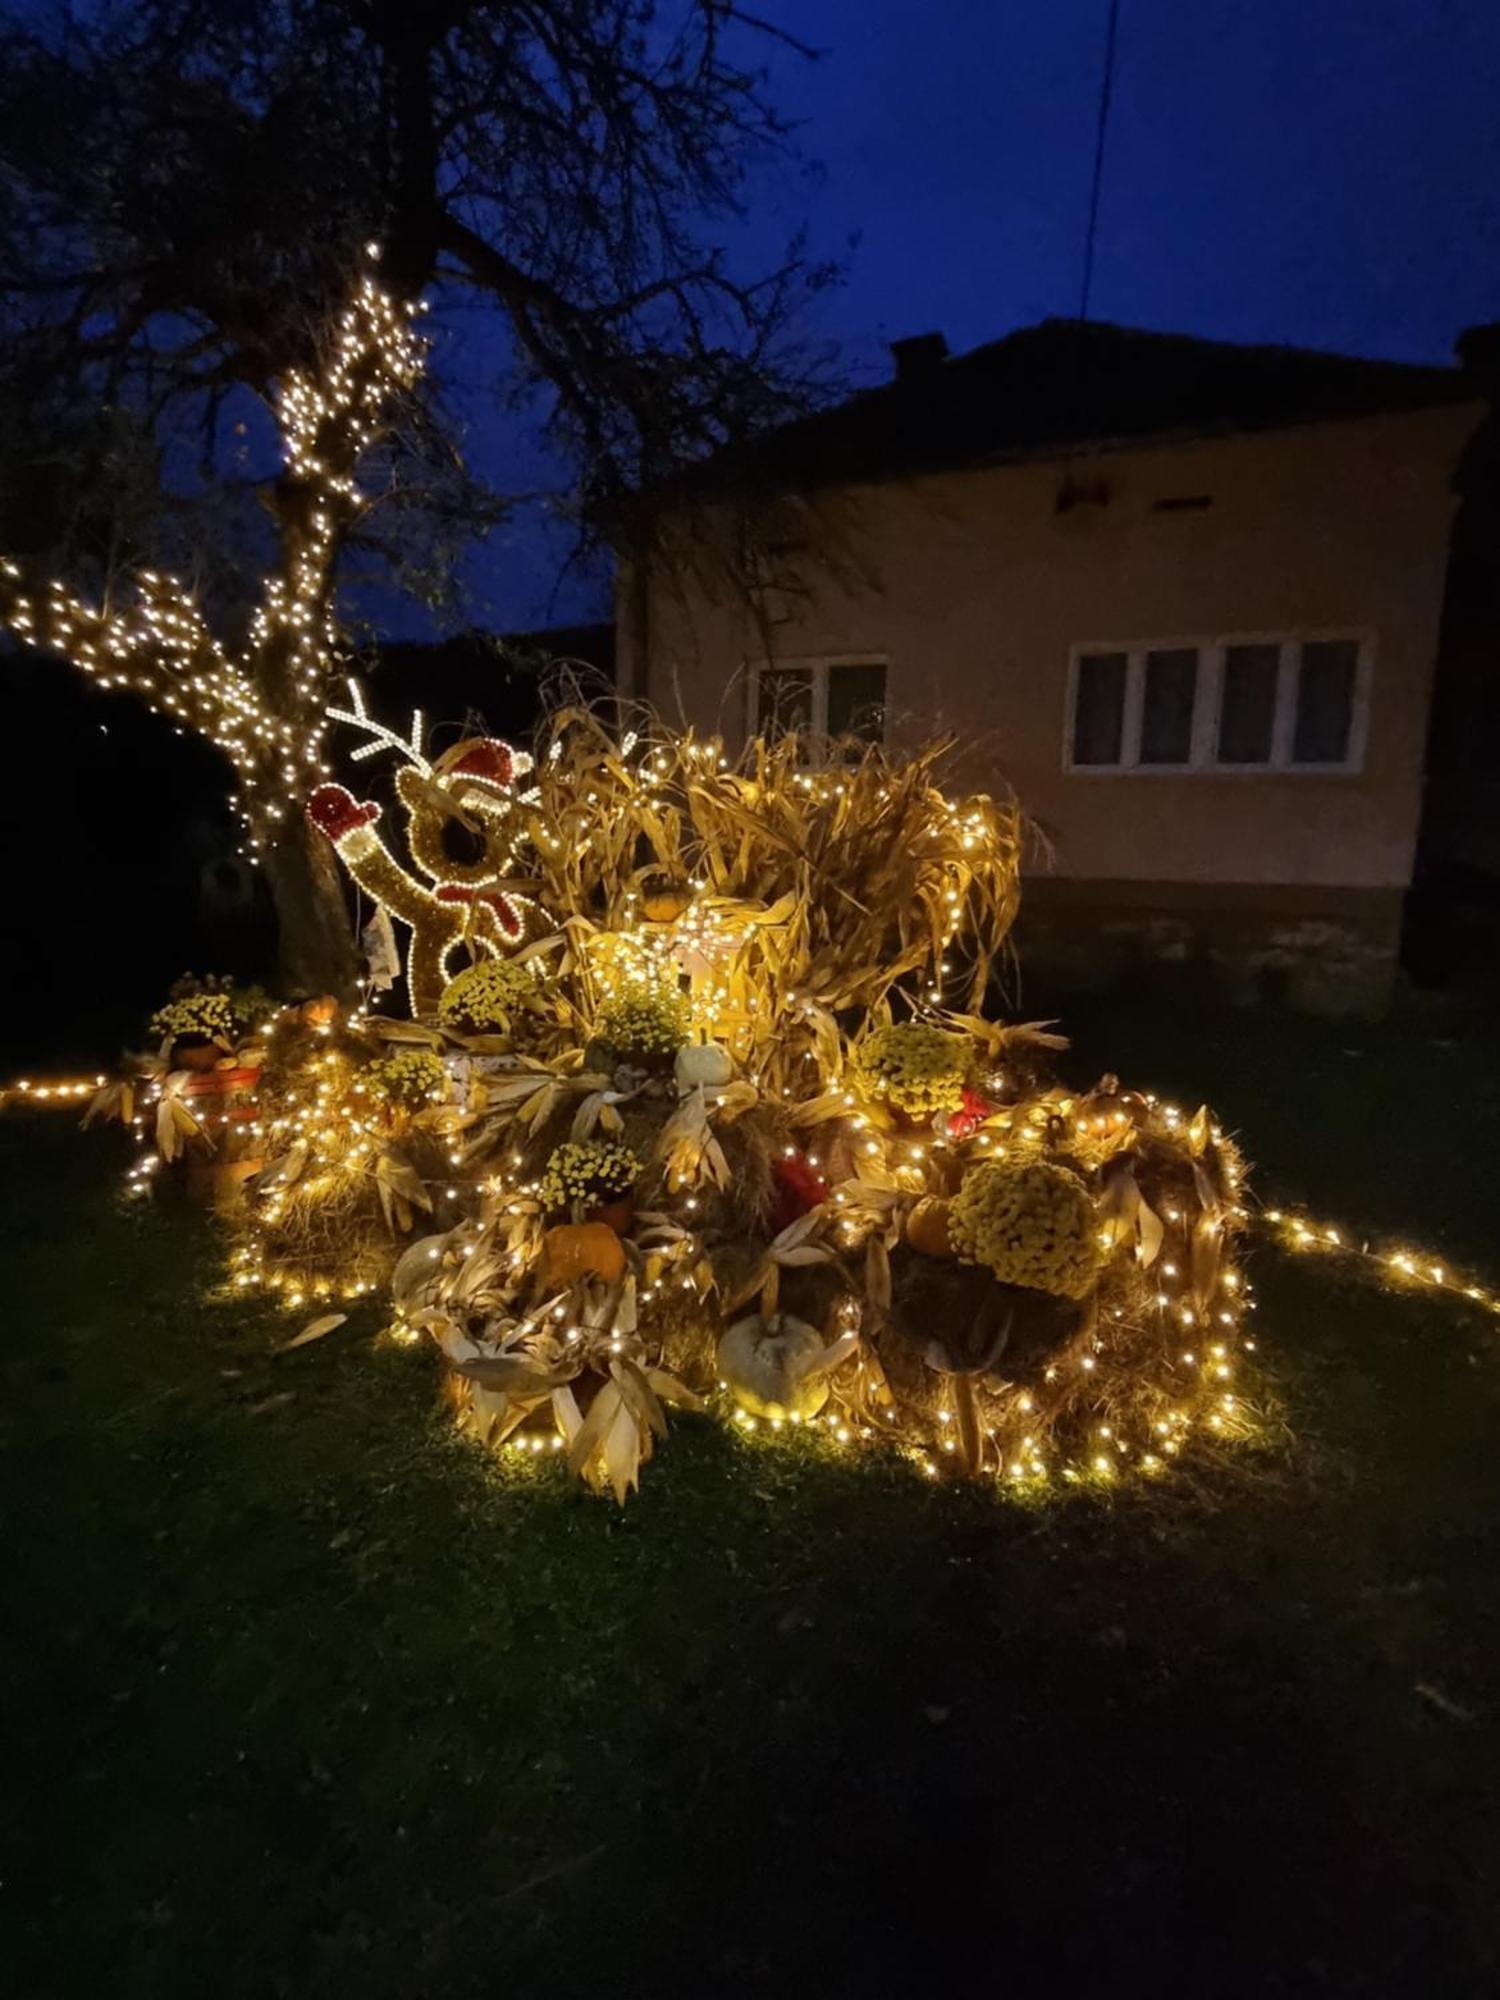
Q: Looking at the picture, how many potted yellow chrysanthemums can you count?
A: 7